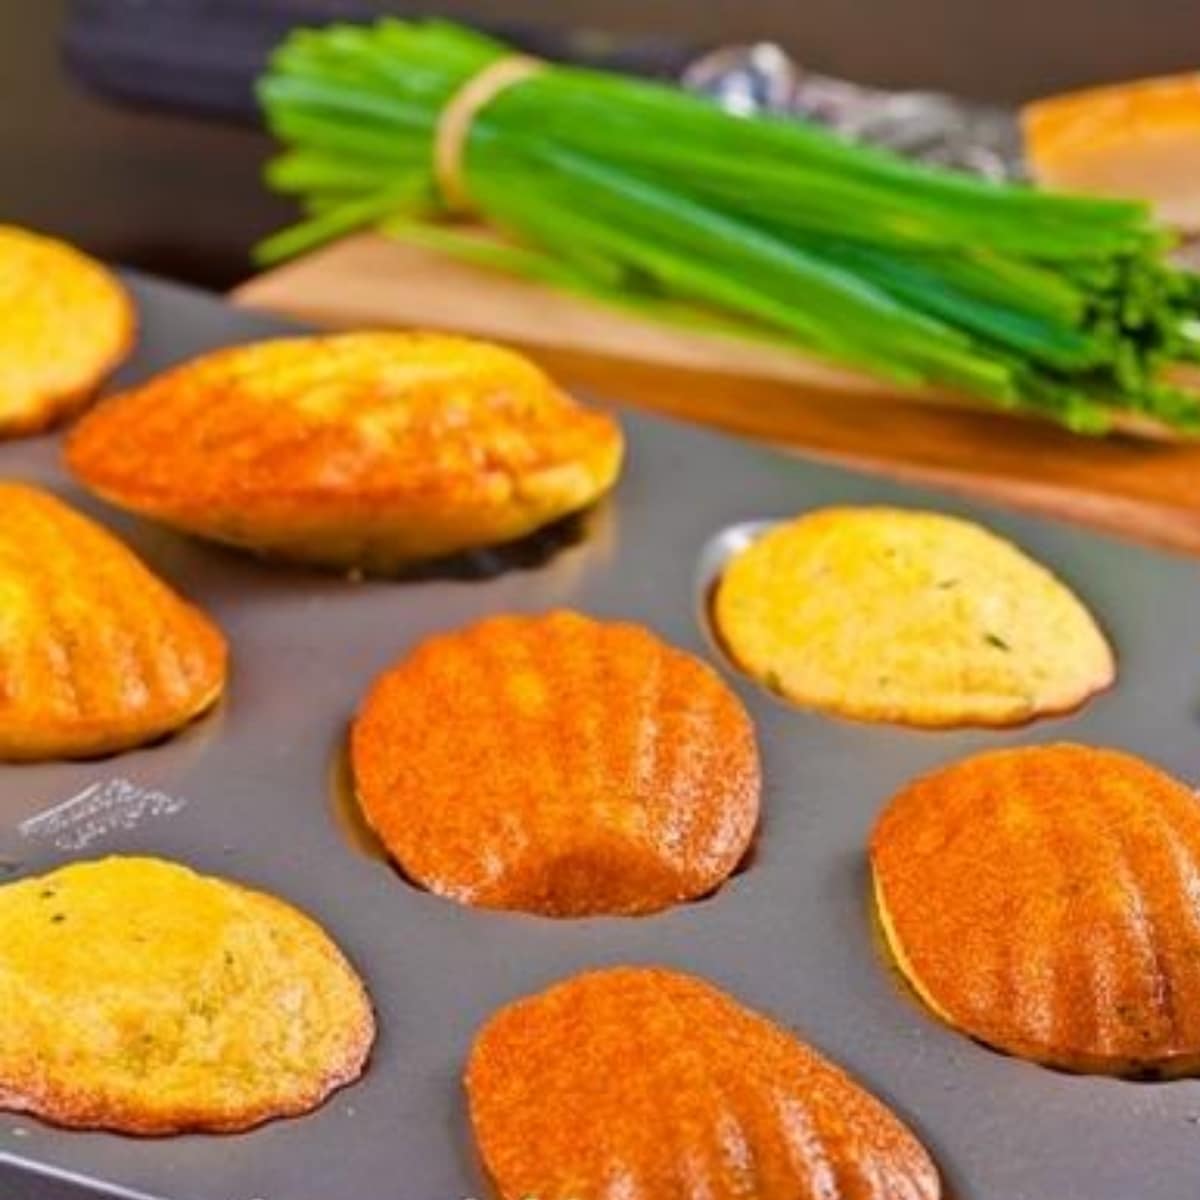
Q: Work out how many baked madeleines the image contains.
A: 8